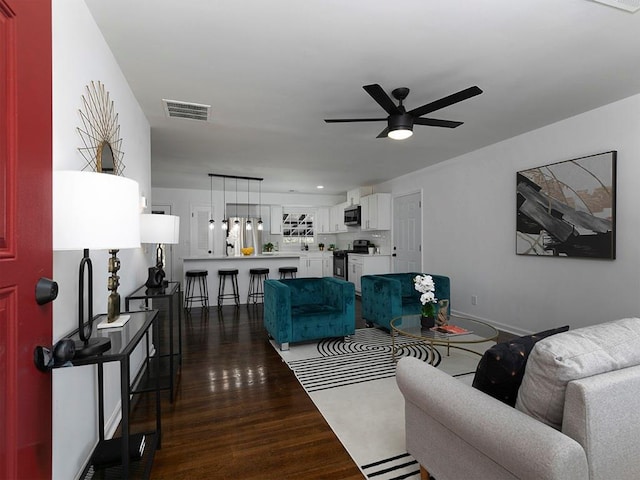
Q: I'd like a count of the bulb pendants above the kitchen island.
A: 5